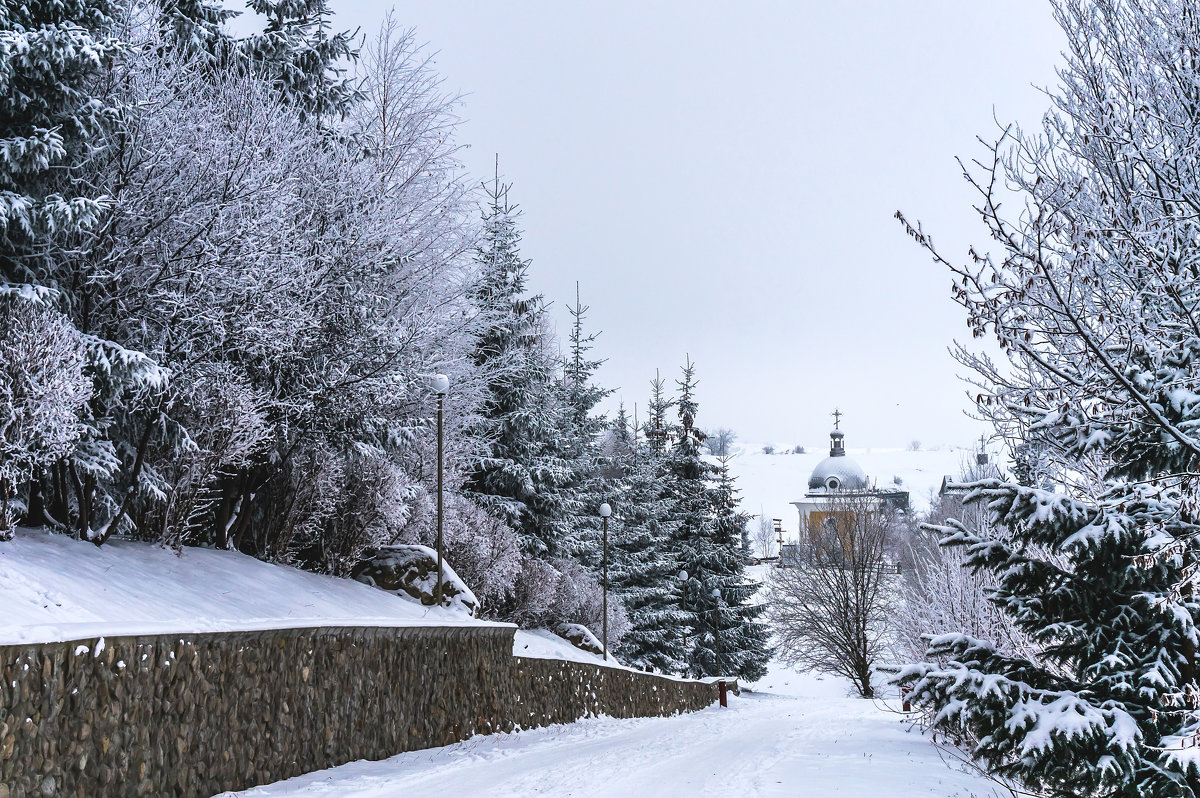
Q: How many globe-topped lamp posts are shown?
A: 4